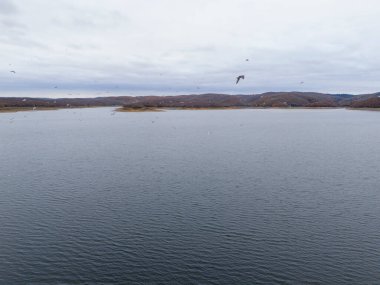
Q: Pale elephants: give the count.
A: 0